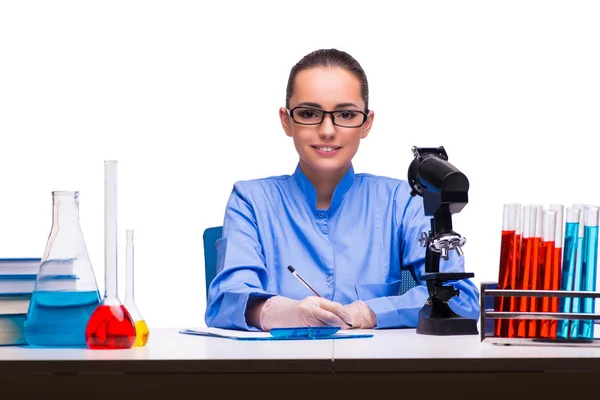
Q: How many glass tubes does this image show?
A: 9